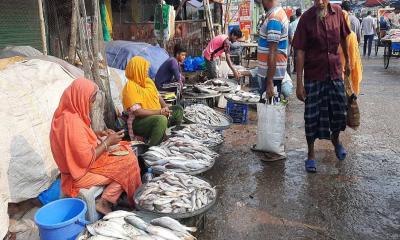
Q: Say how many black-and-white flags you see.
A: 0